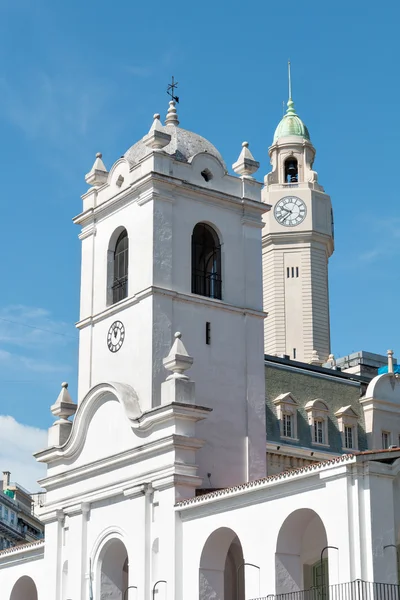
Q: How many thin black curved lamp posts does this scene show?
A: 5